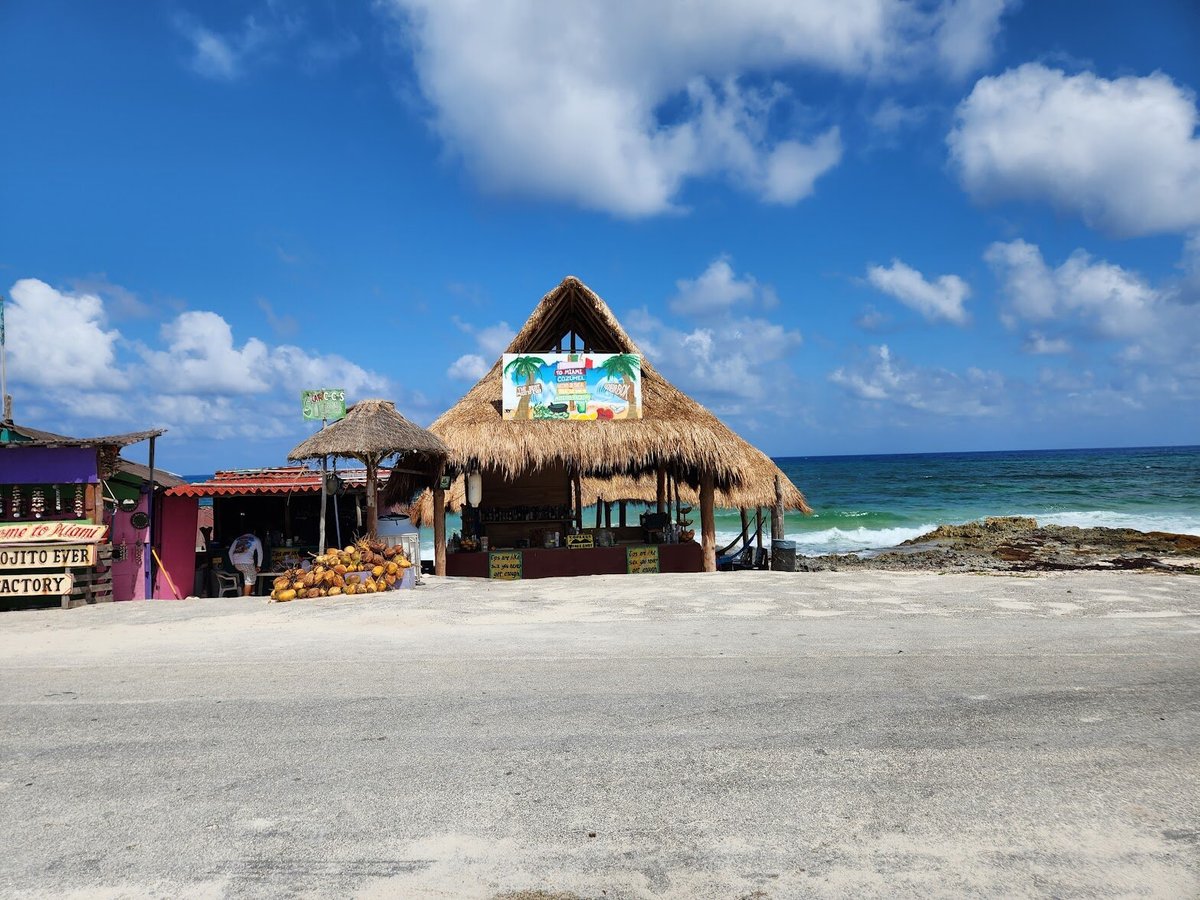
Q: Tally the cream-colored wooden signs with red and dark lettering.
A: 3